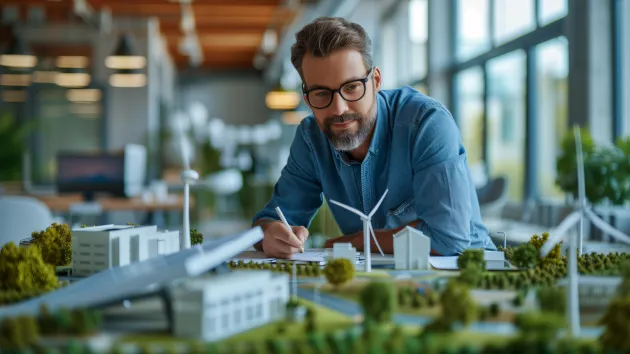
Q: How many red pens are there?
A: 0